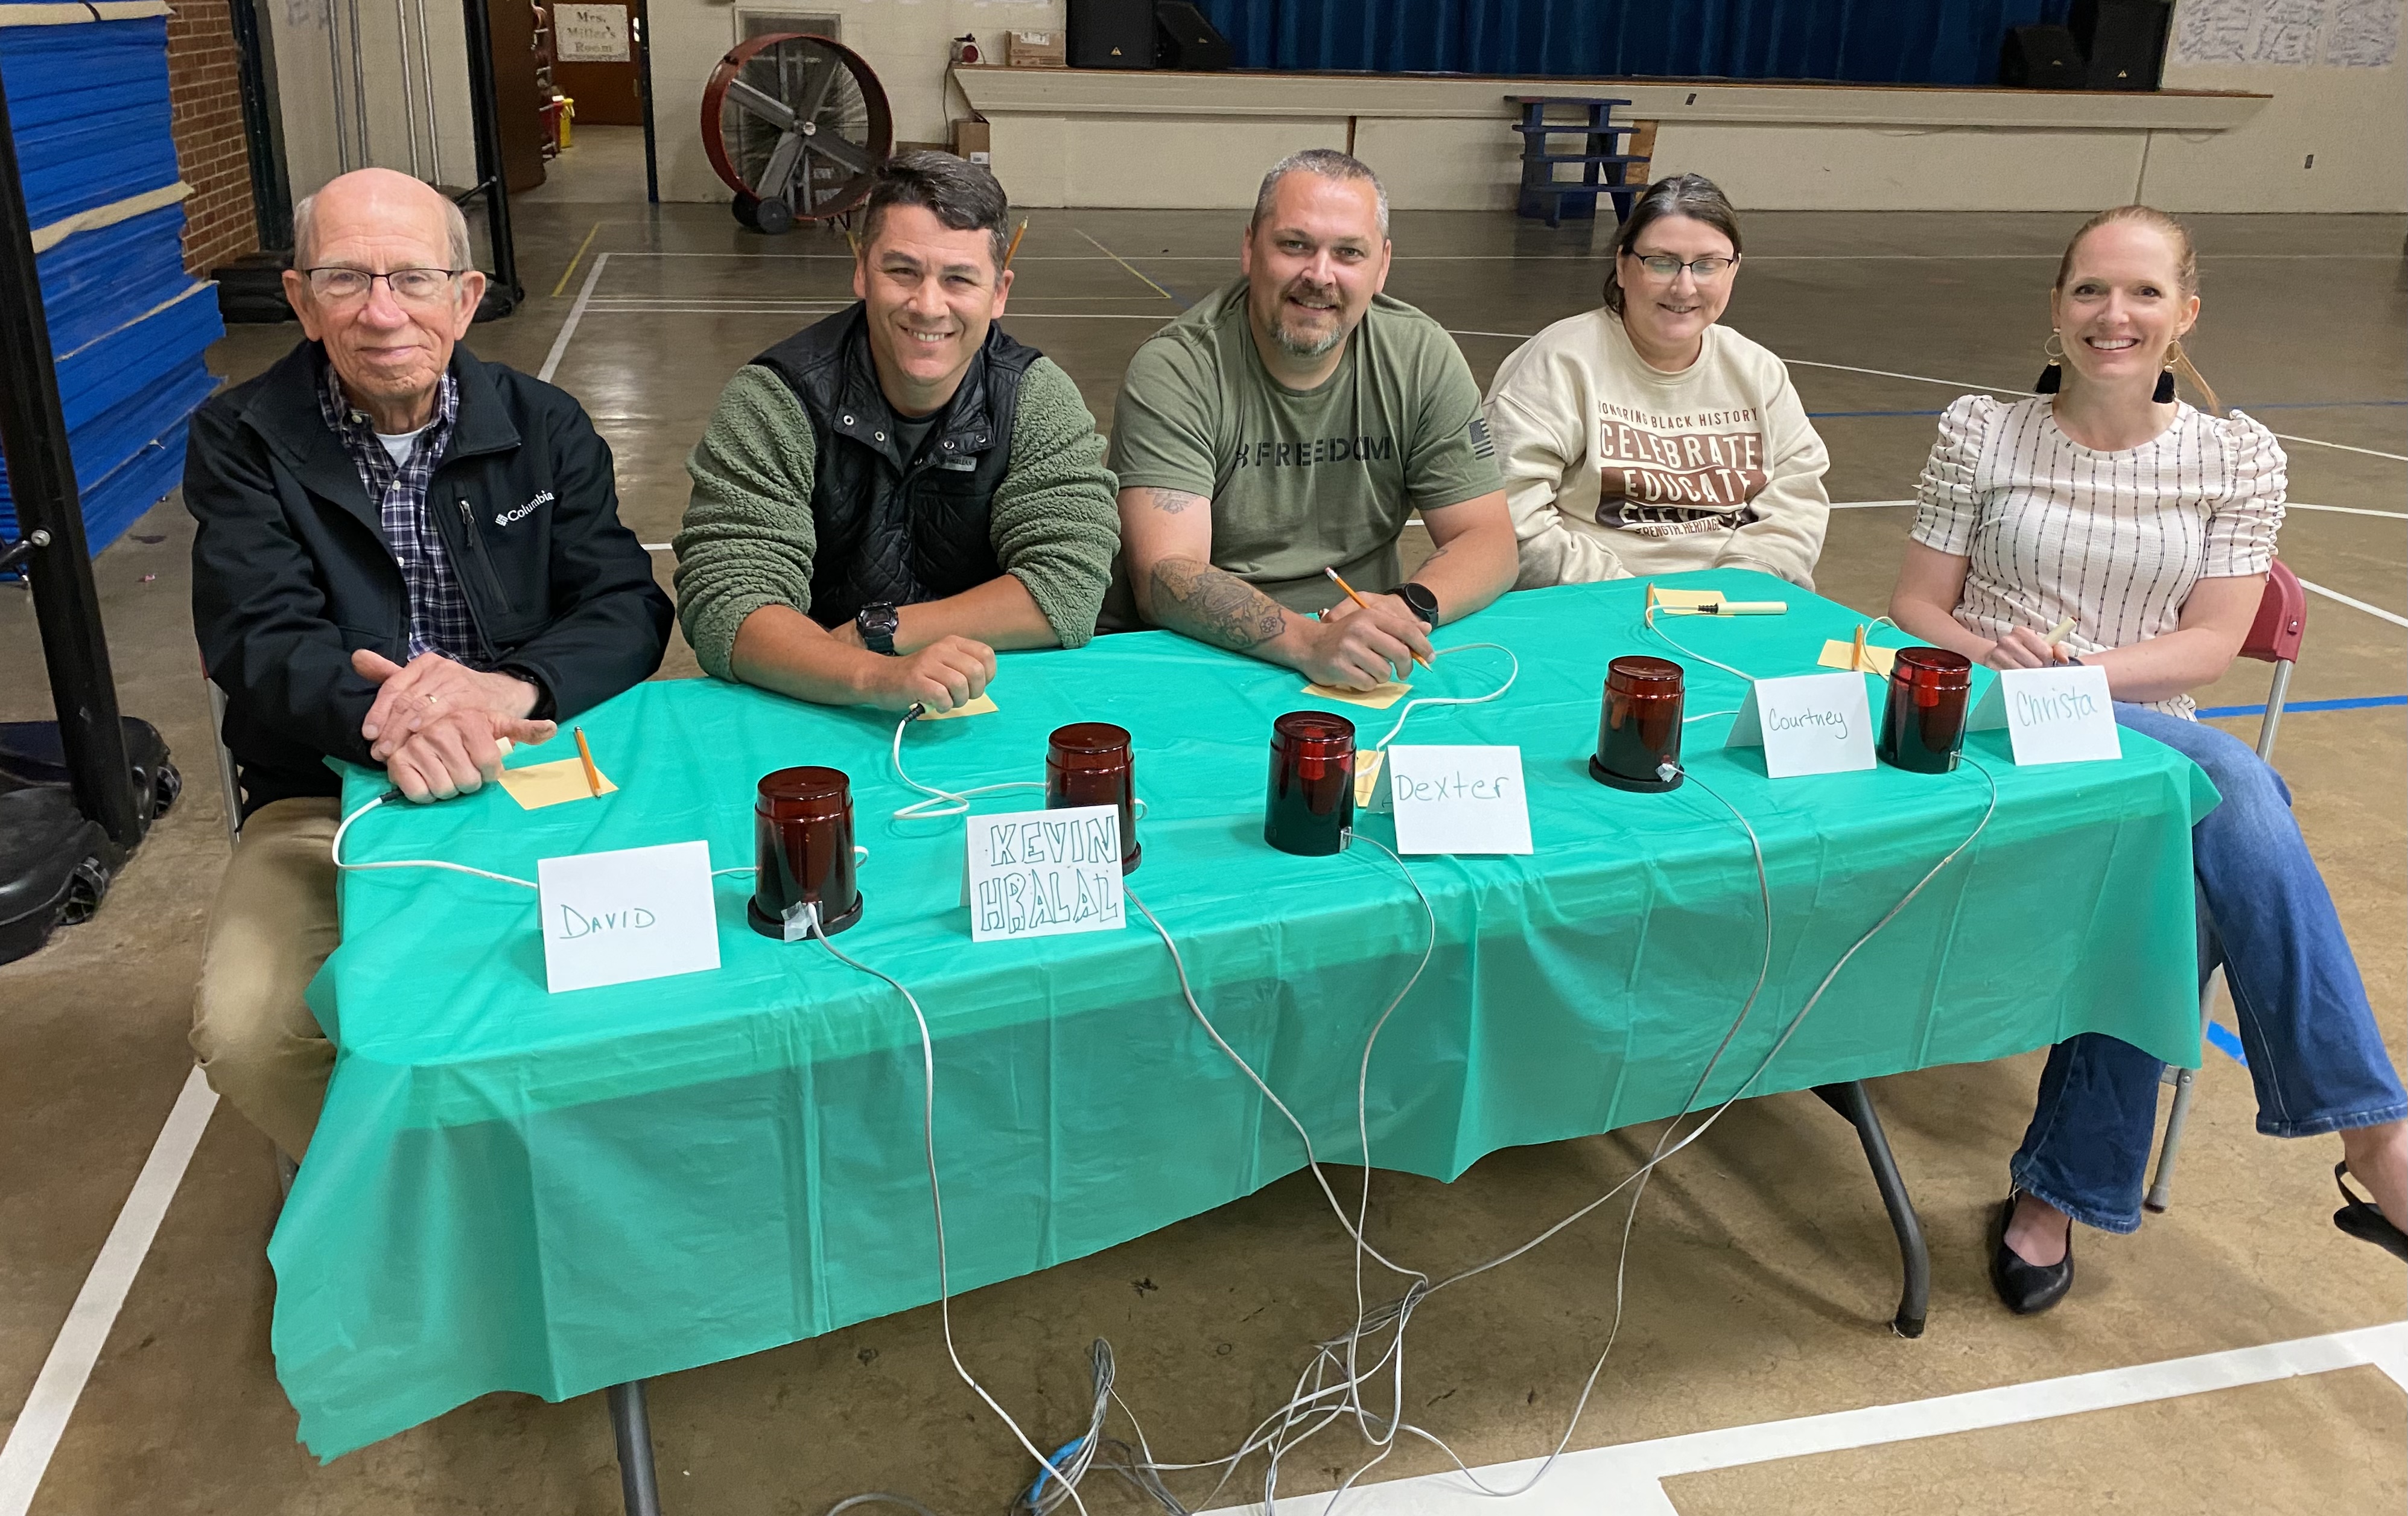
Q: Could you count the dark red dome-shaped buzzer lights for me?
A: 5